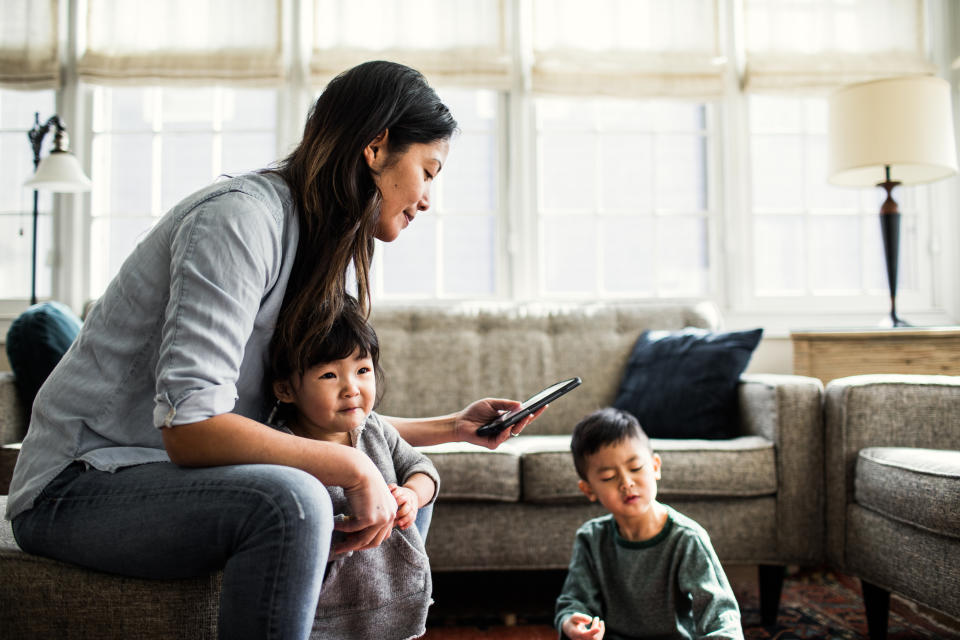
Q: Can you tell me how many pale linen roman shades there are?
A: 5